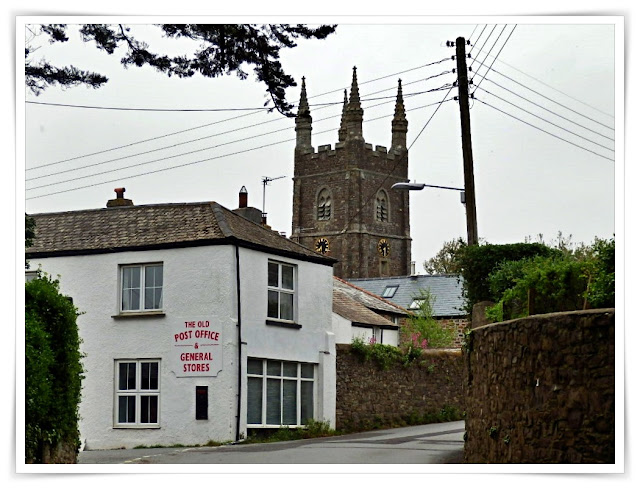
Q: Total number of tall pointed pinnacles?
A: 4